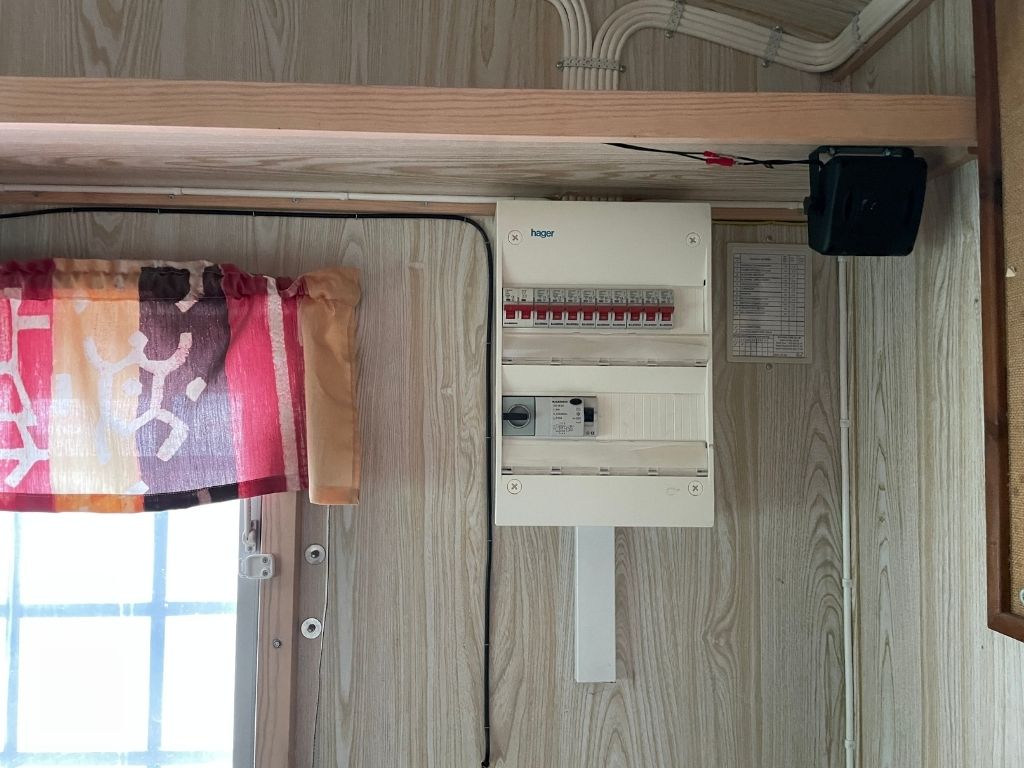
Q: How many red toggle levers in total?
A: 11